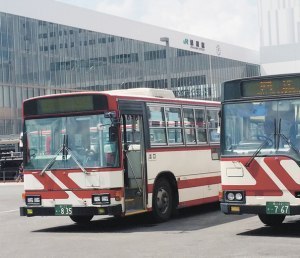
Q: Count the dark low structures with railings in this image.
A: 1